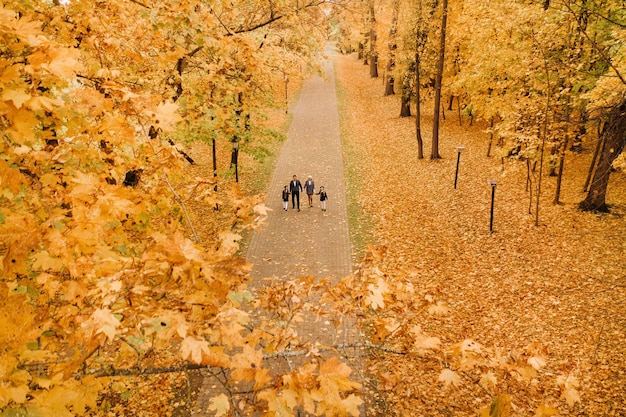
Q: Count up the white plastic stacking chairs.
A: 0